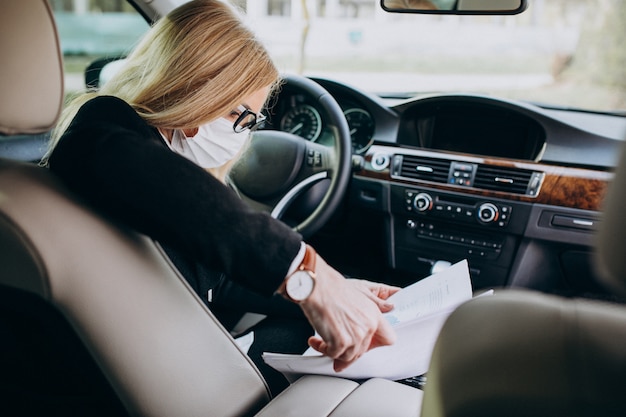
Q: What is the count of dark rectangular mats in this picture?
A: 0